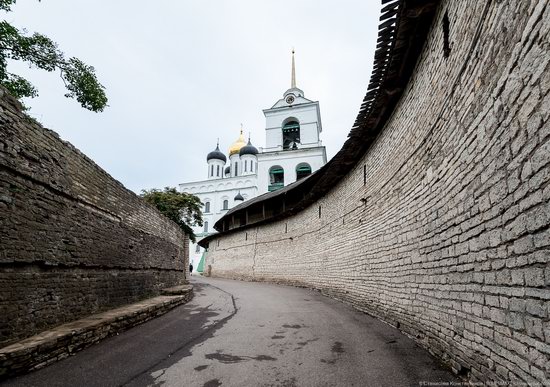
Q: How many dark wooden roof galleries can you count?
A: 1